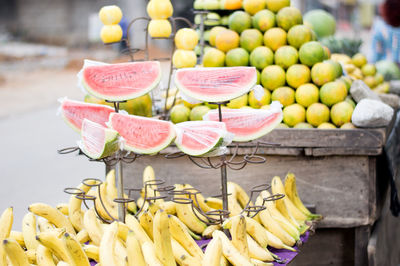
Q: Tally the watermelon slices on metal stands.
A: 7